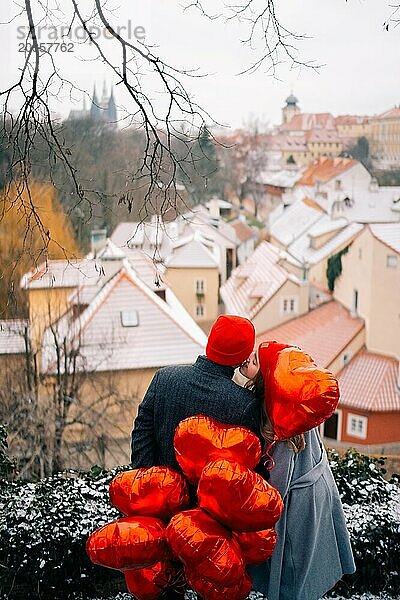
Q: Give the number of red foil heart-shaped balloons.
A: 8